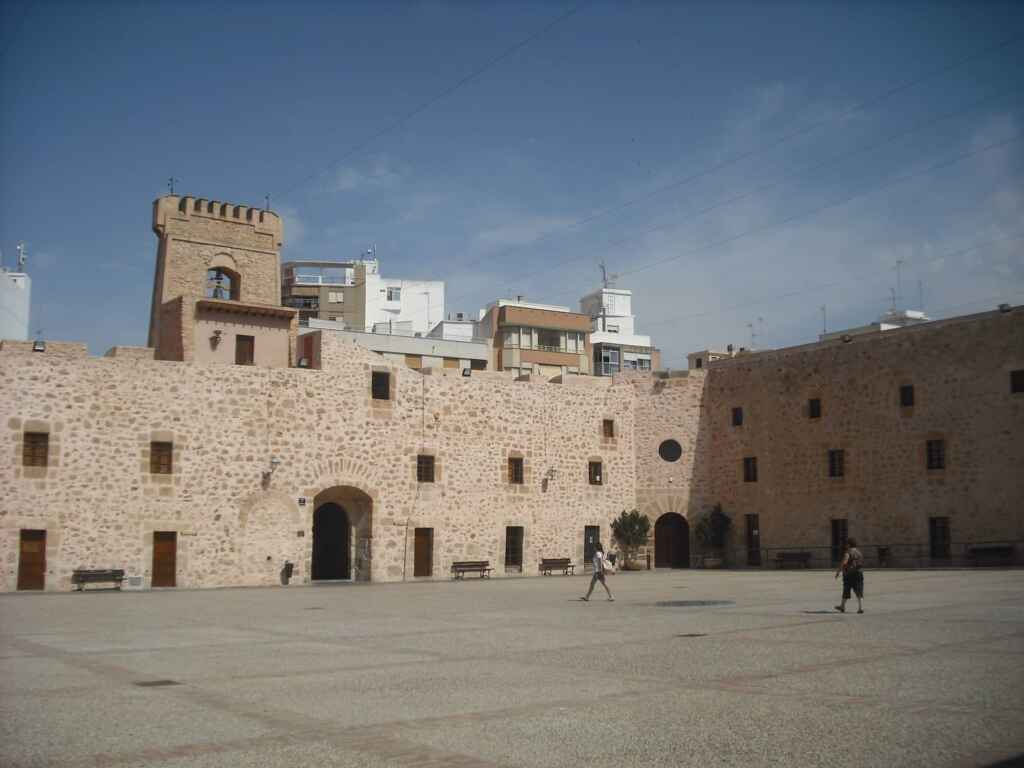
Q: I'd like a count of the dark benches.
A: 5